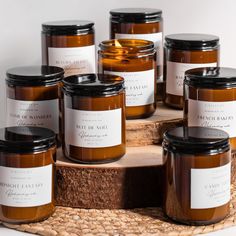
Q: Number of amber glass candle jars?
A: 9